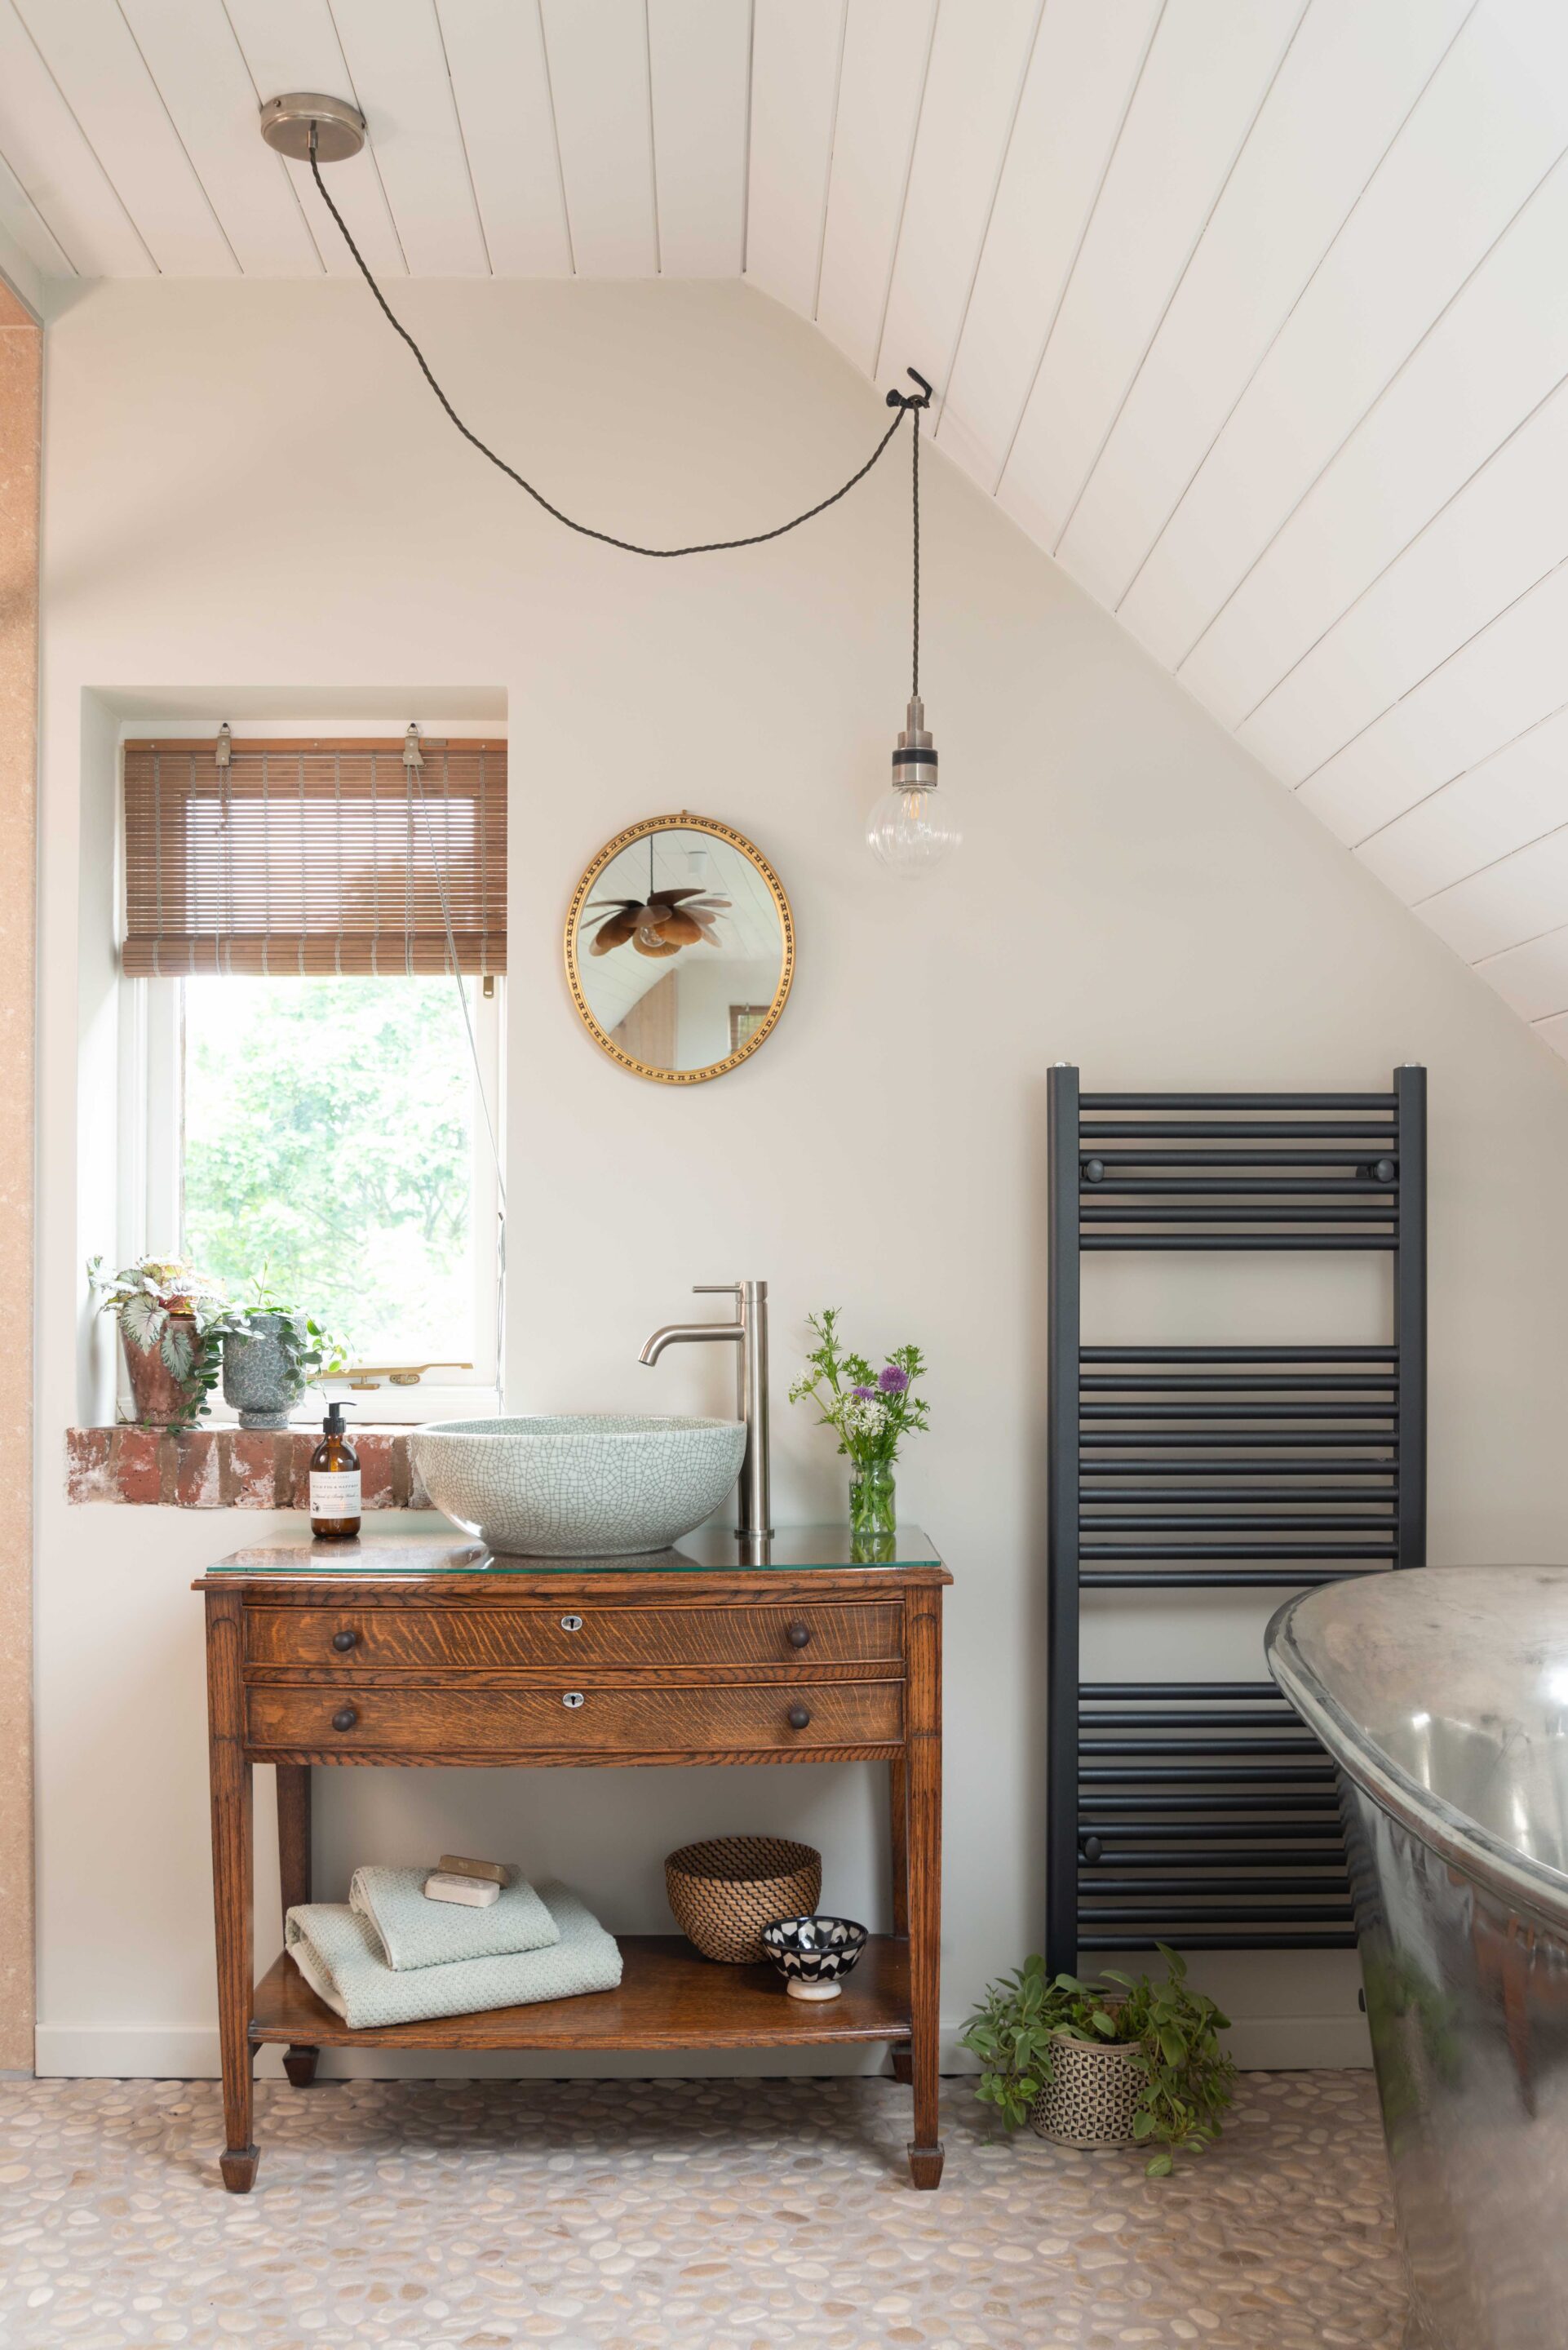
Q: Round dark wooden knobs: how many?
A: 4